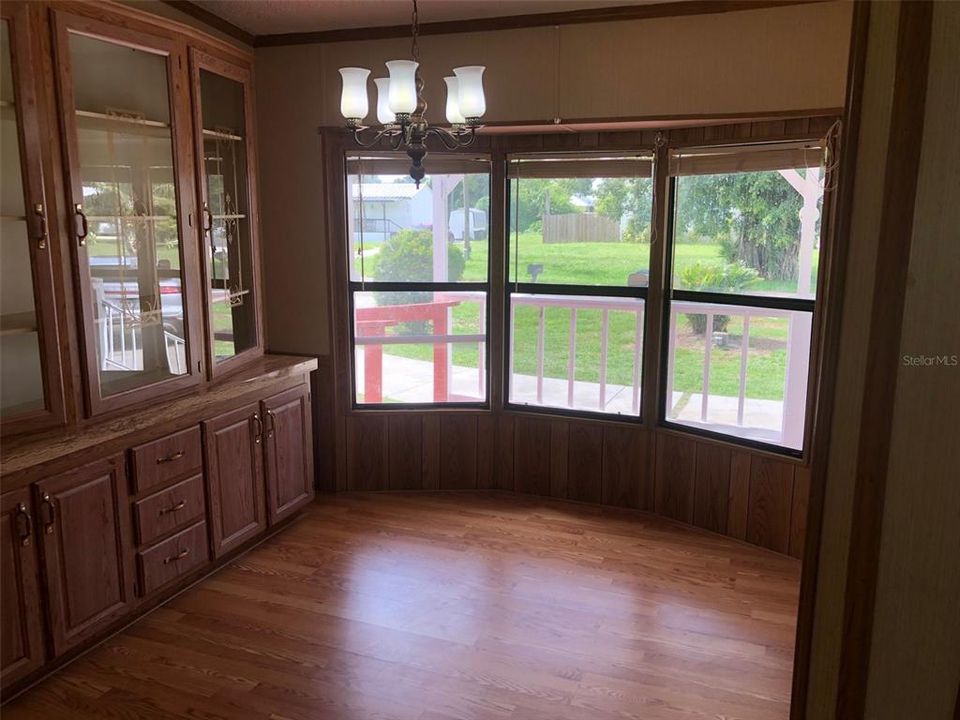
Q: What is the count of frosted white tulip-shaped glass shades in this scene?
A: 5